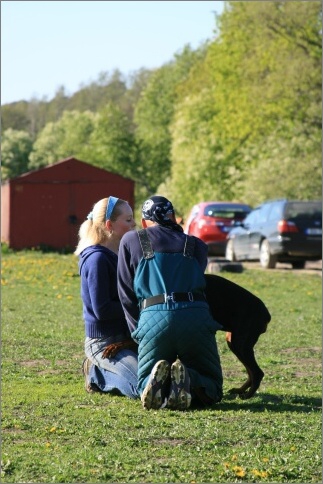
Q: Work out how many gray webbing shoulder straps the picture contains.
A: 2